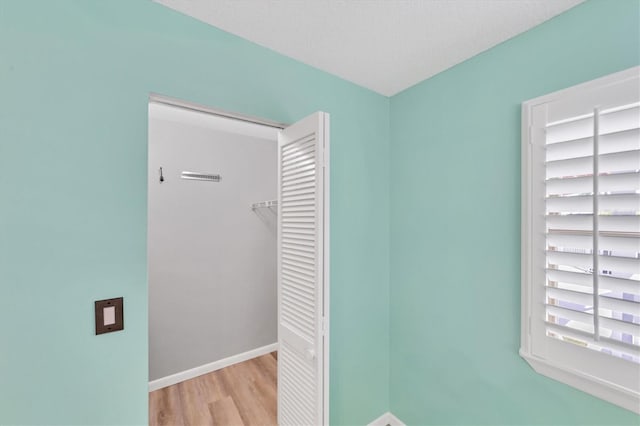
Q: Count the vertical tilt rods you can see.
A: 1